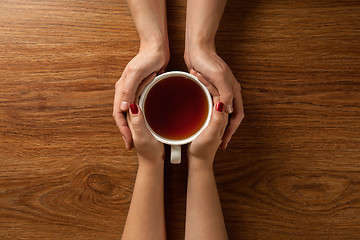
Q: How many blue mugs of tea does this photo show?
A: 0